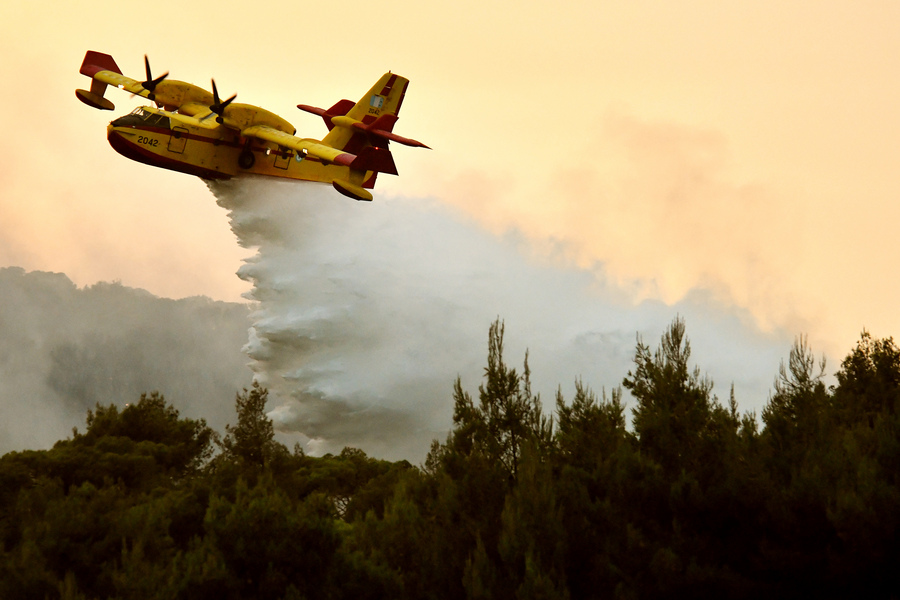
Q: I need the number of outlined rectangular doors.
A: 2